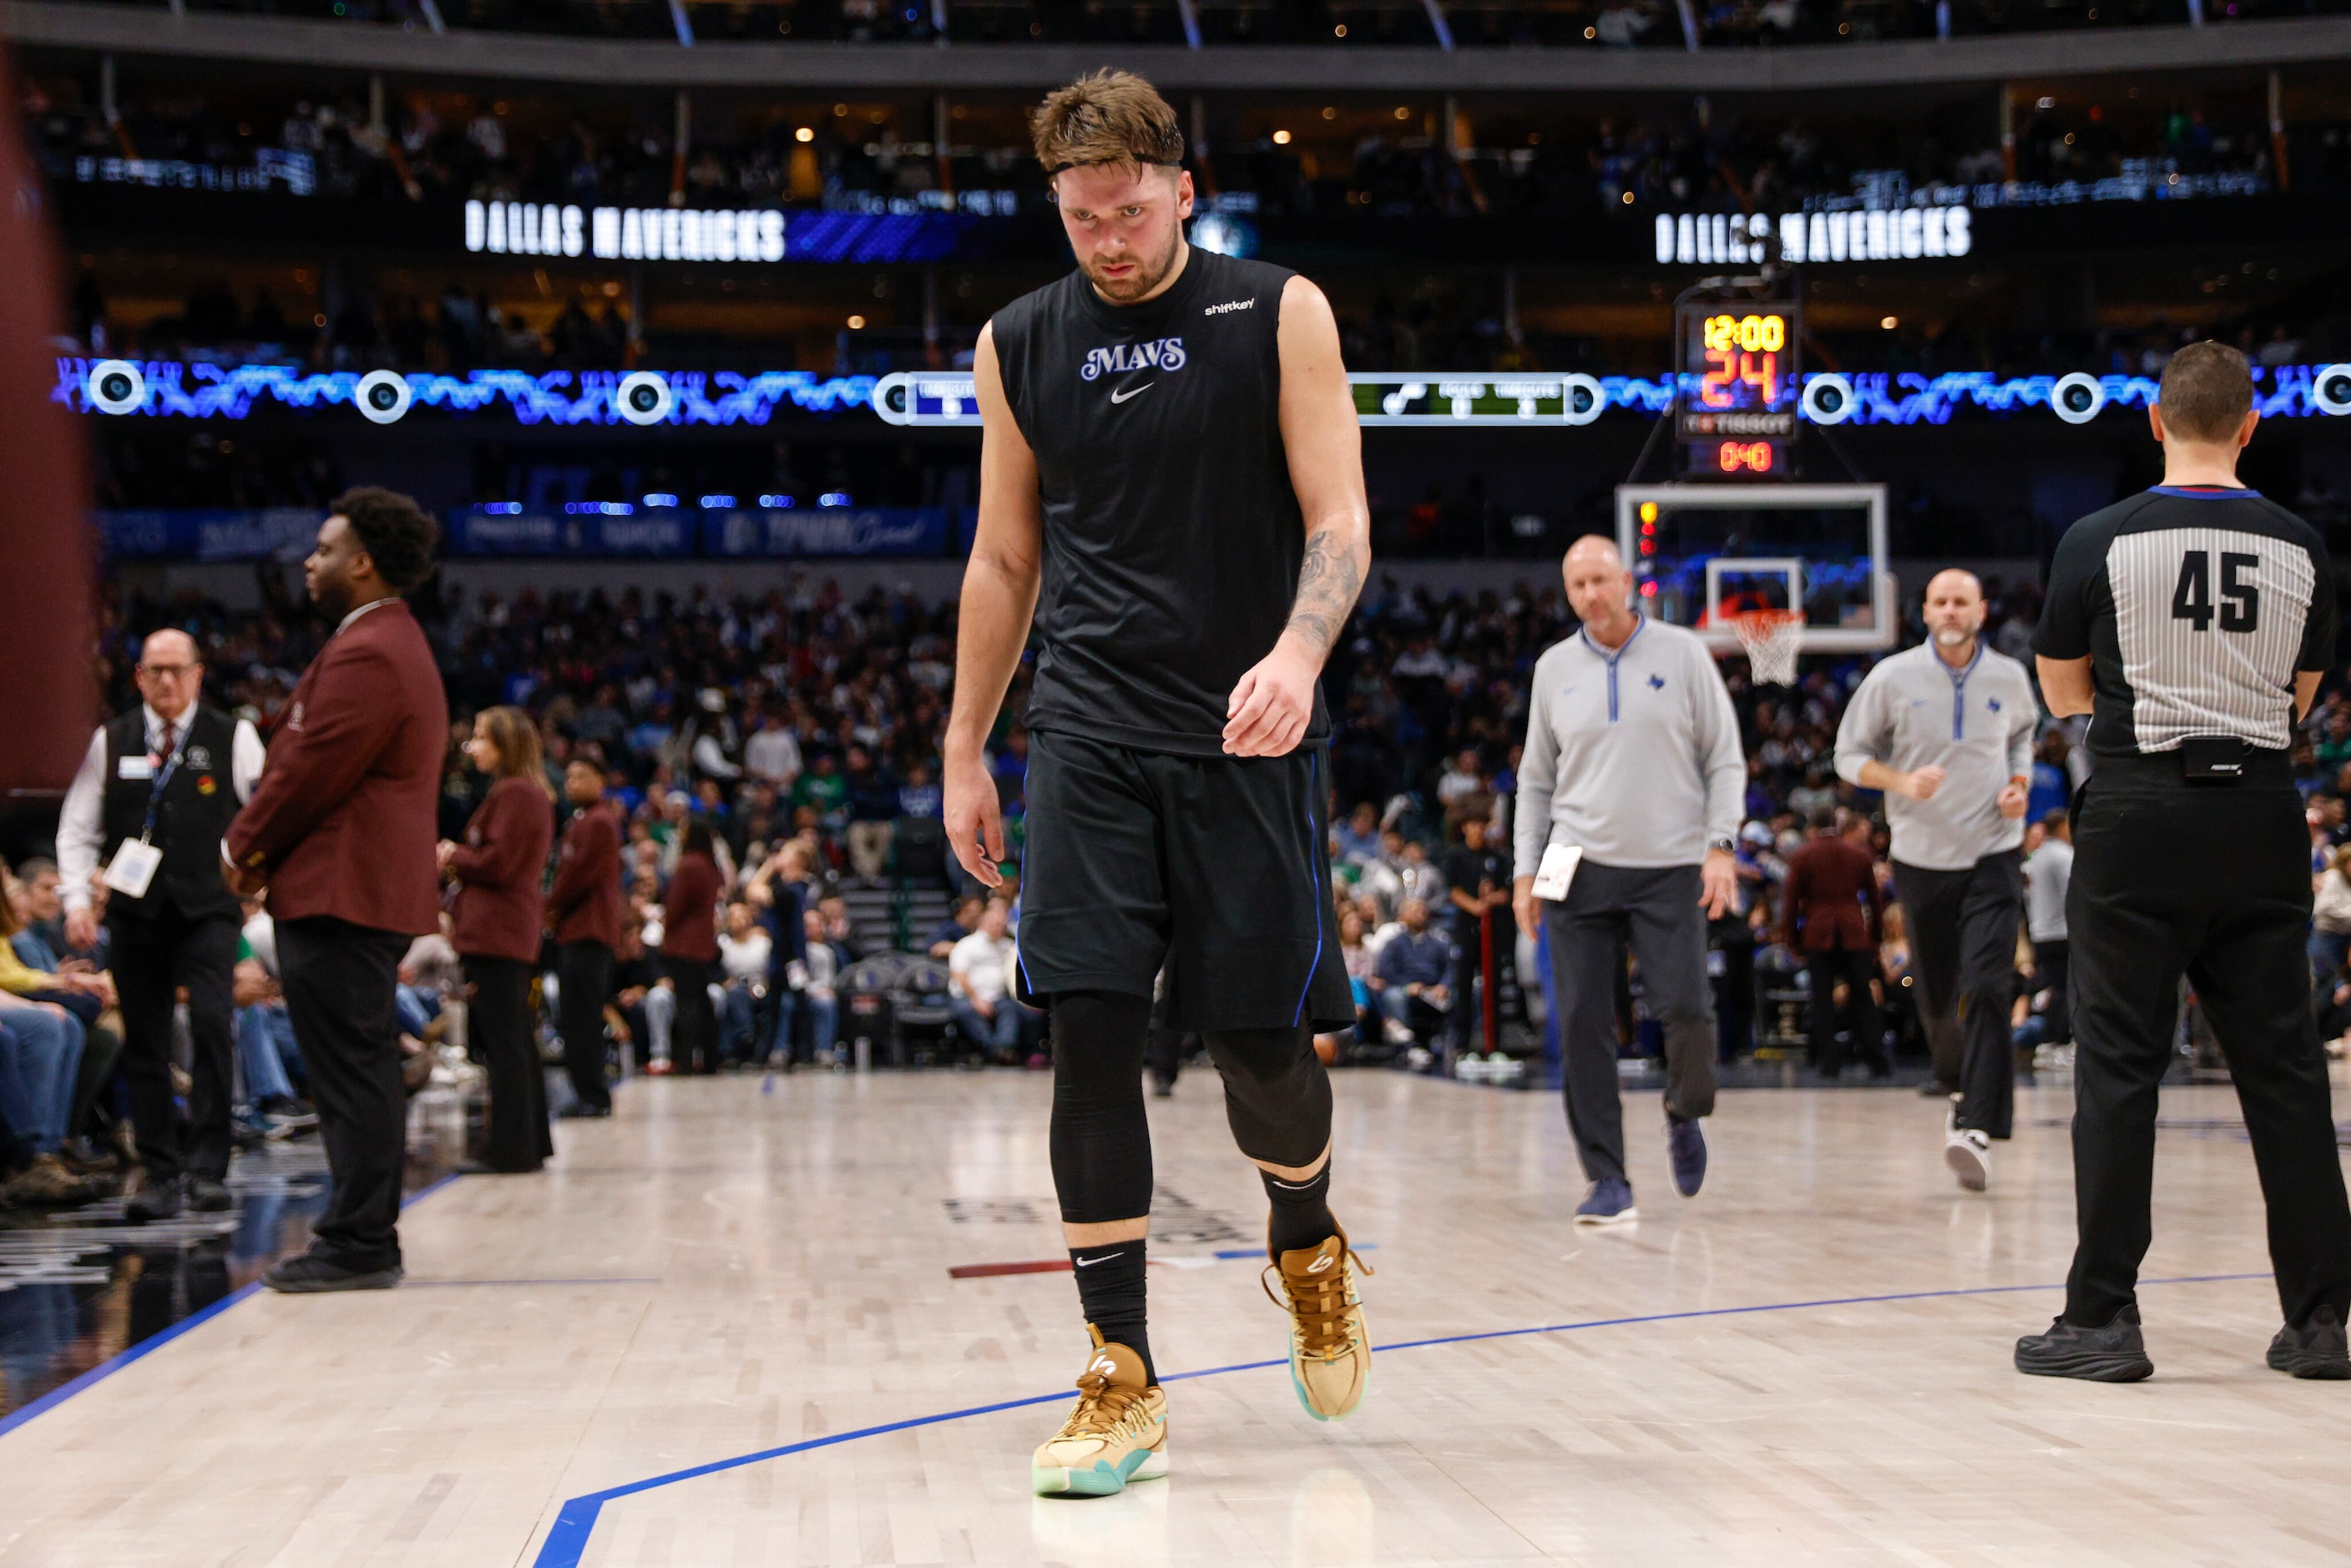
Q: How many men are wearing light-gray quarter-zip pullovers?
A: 2